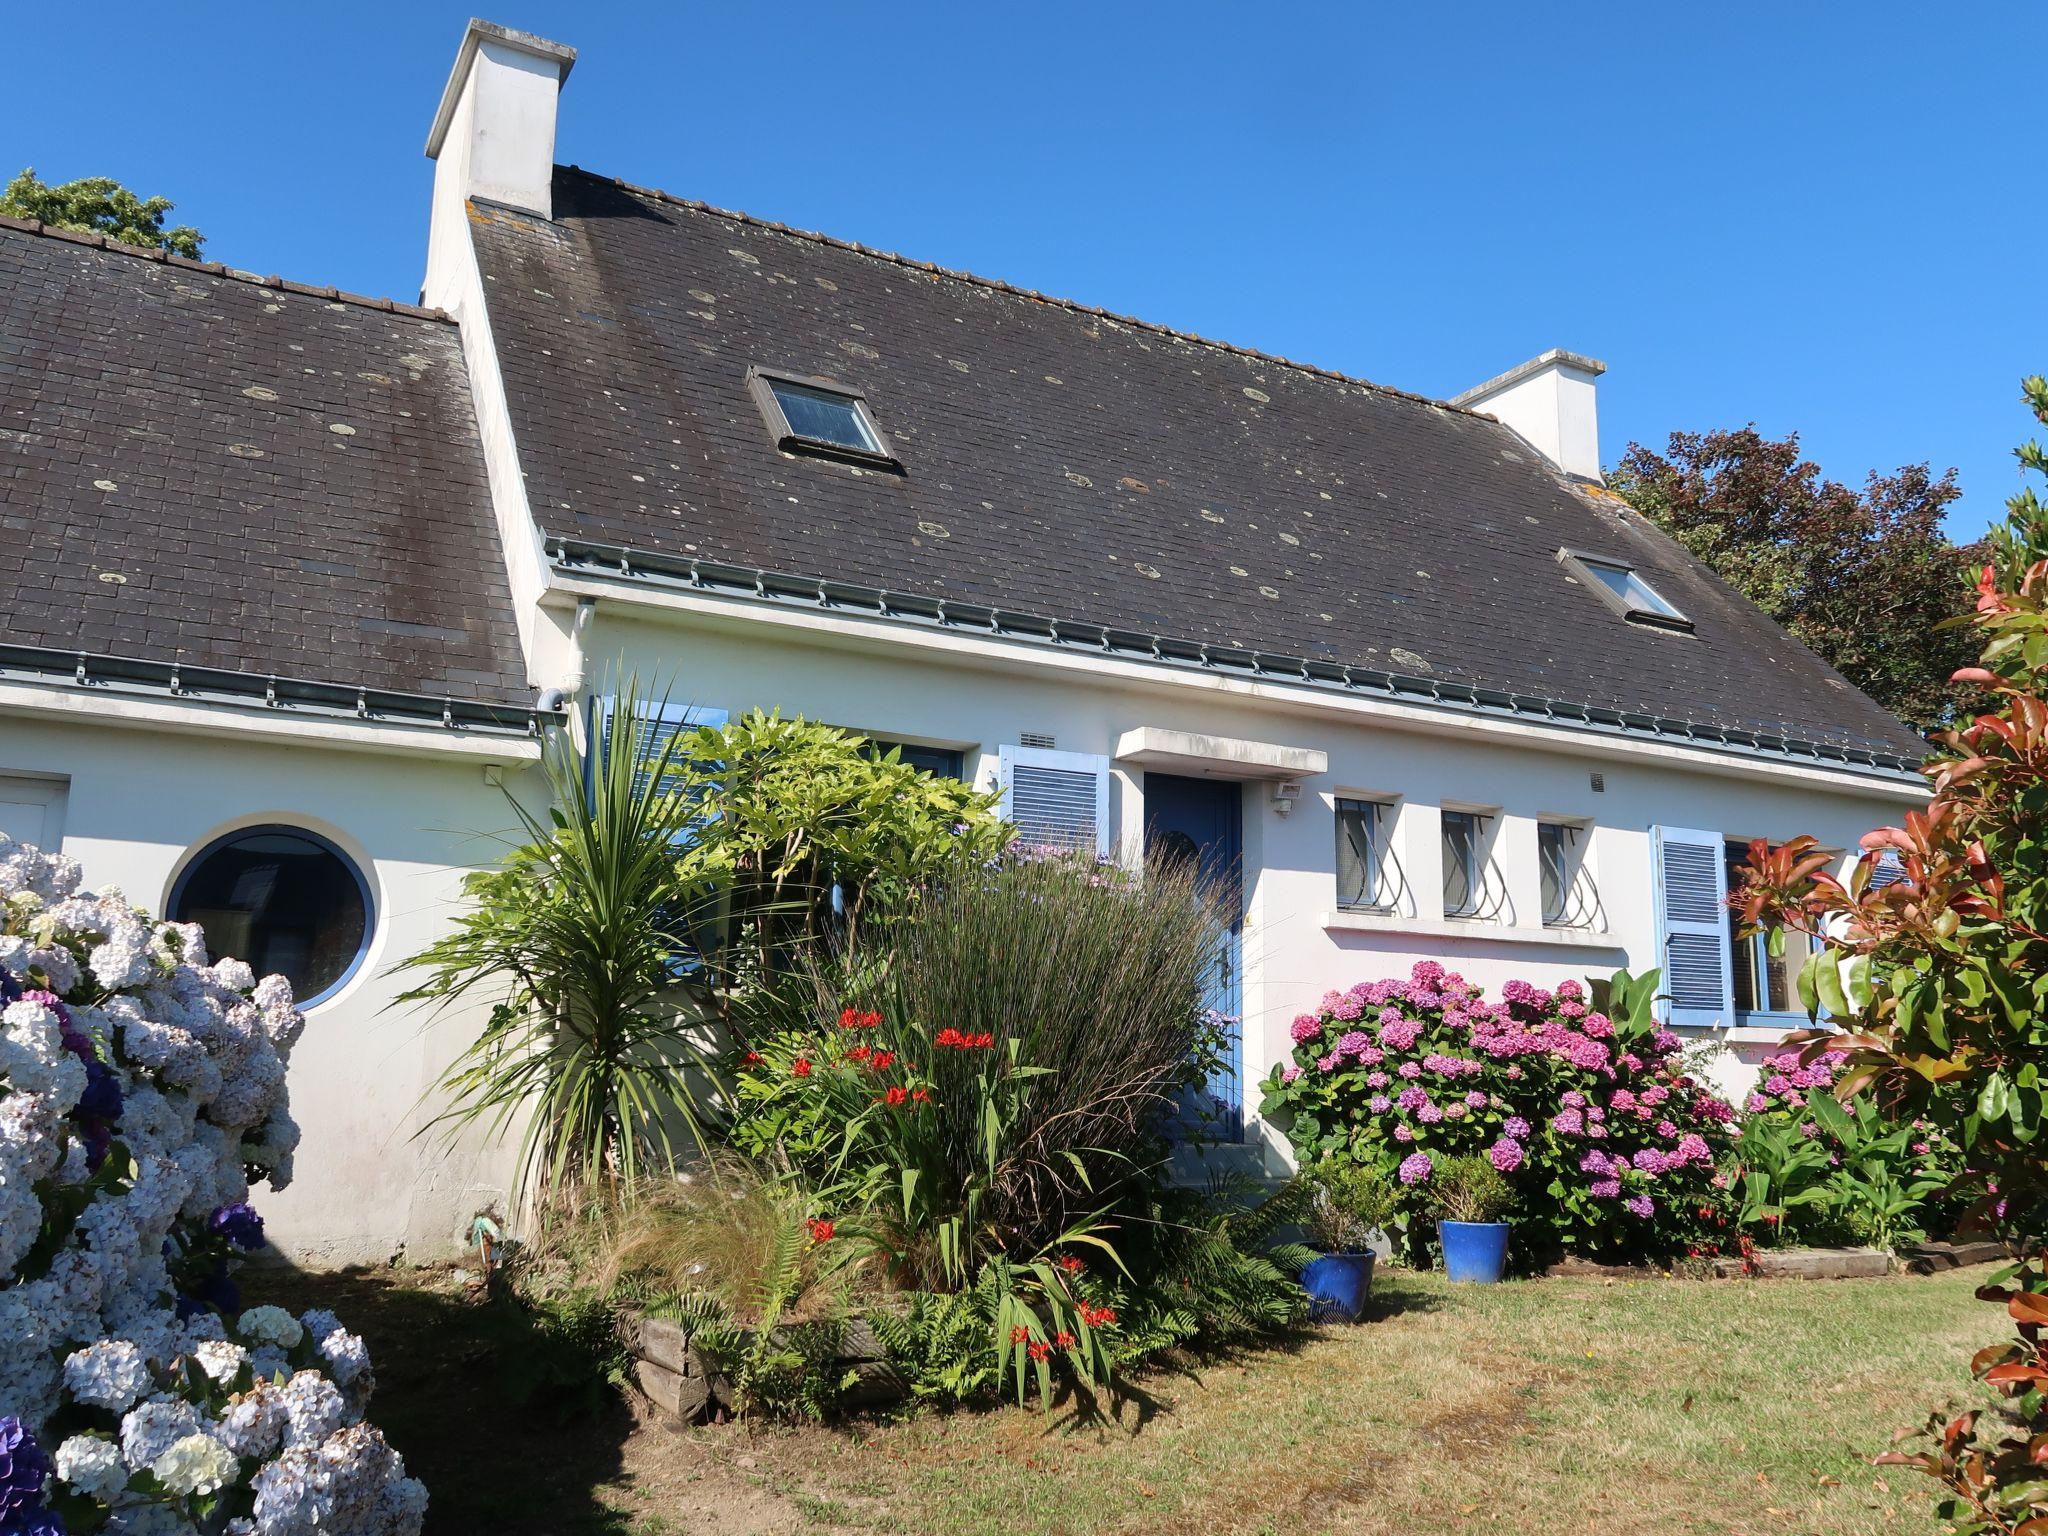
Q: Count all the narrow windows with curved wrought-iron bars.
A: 3